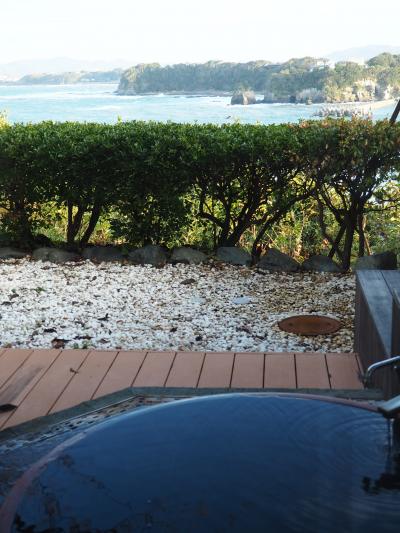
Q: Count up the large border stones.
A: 9